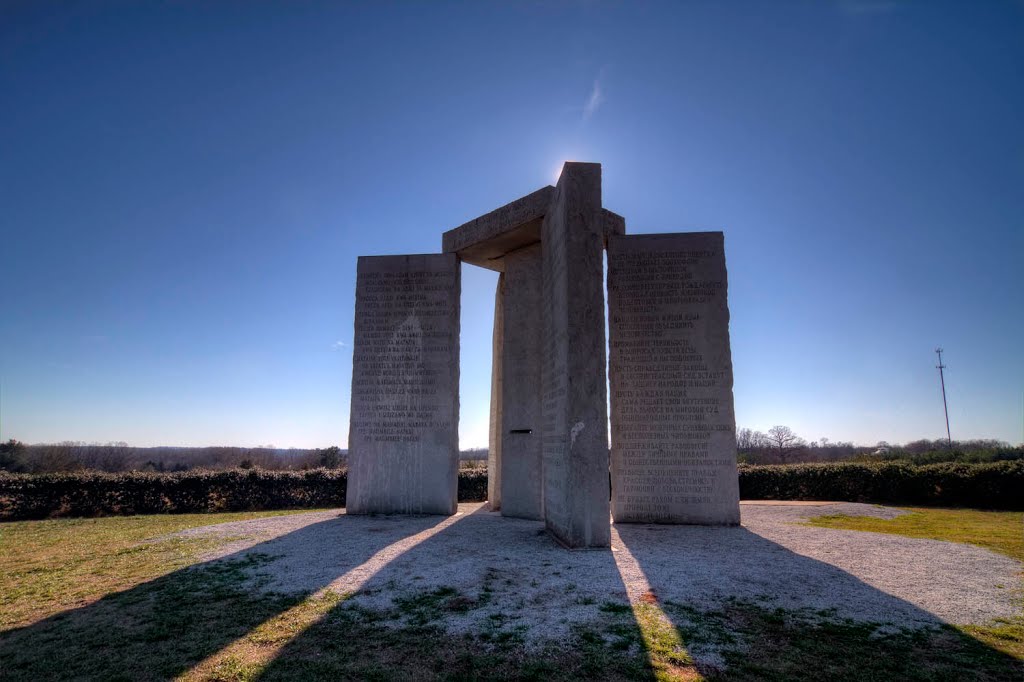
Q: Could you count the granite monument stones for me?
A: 6